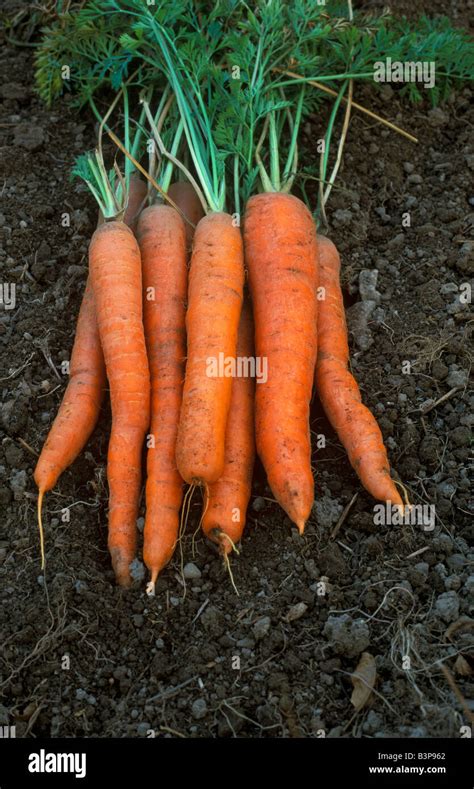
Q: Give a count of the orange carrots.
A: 7